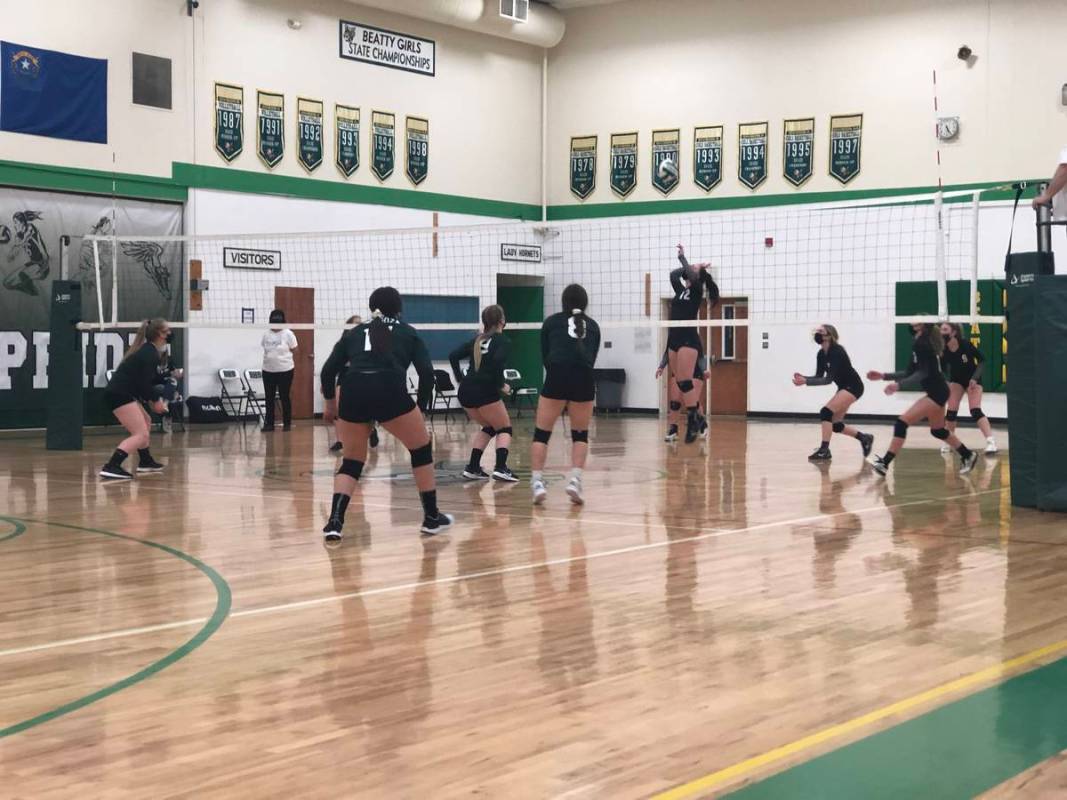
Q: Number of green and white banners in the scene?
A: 13